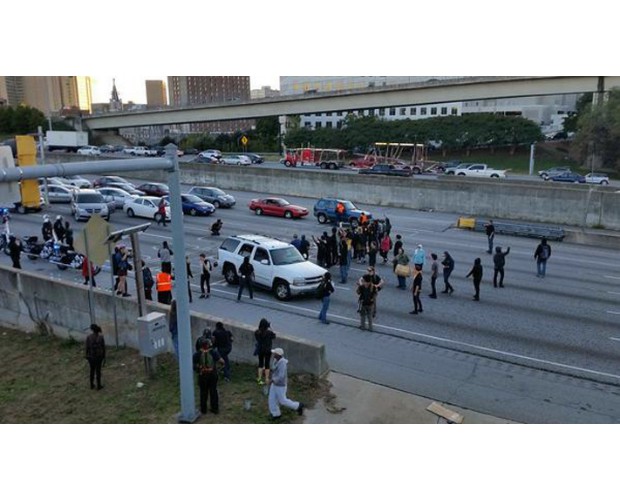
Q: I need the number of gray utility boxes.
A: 1